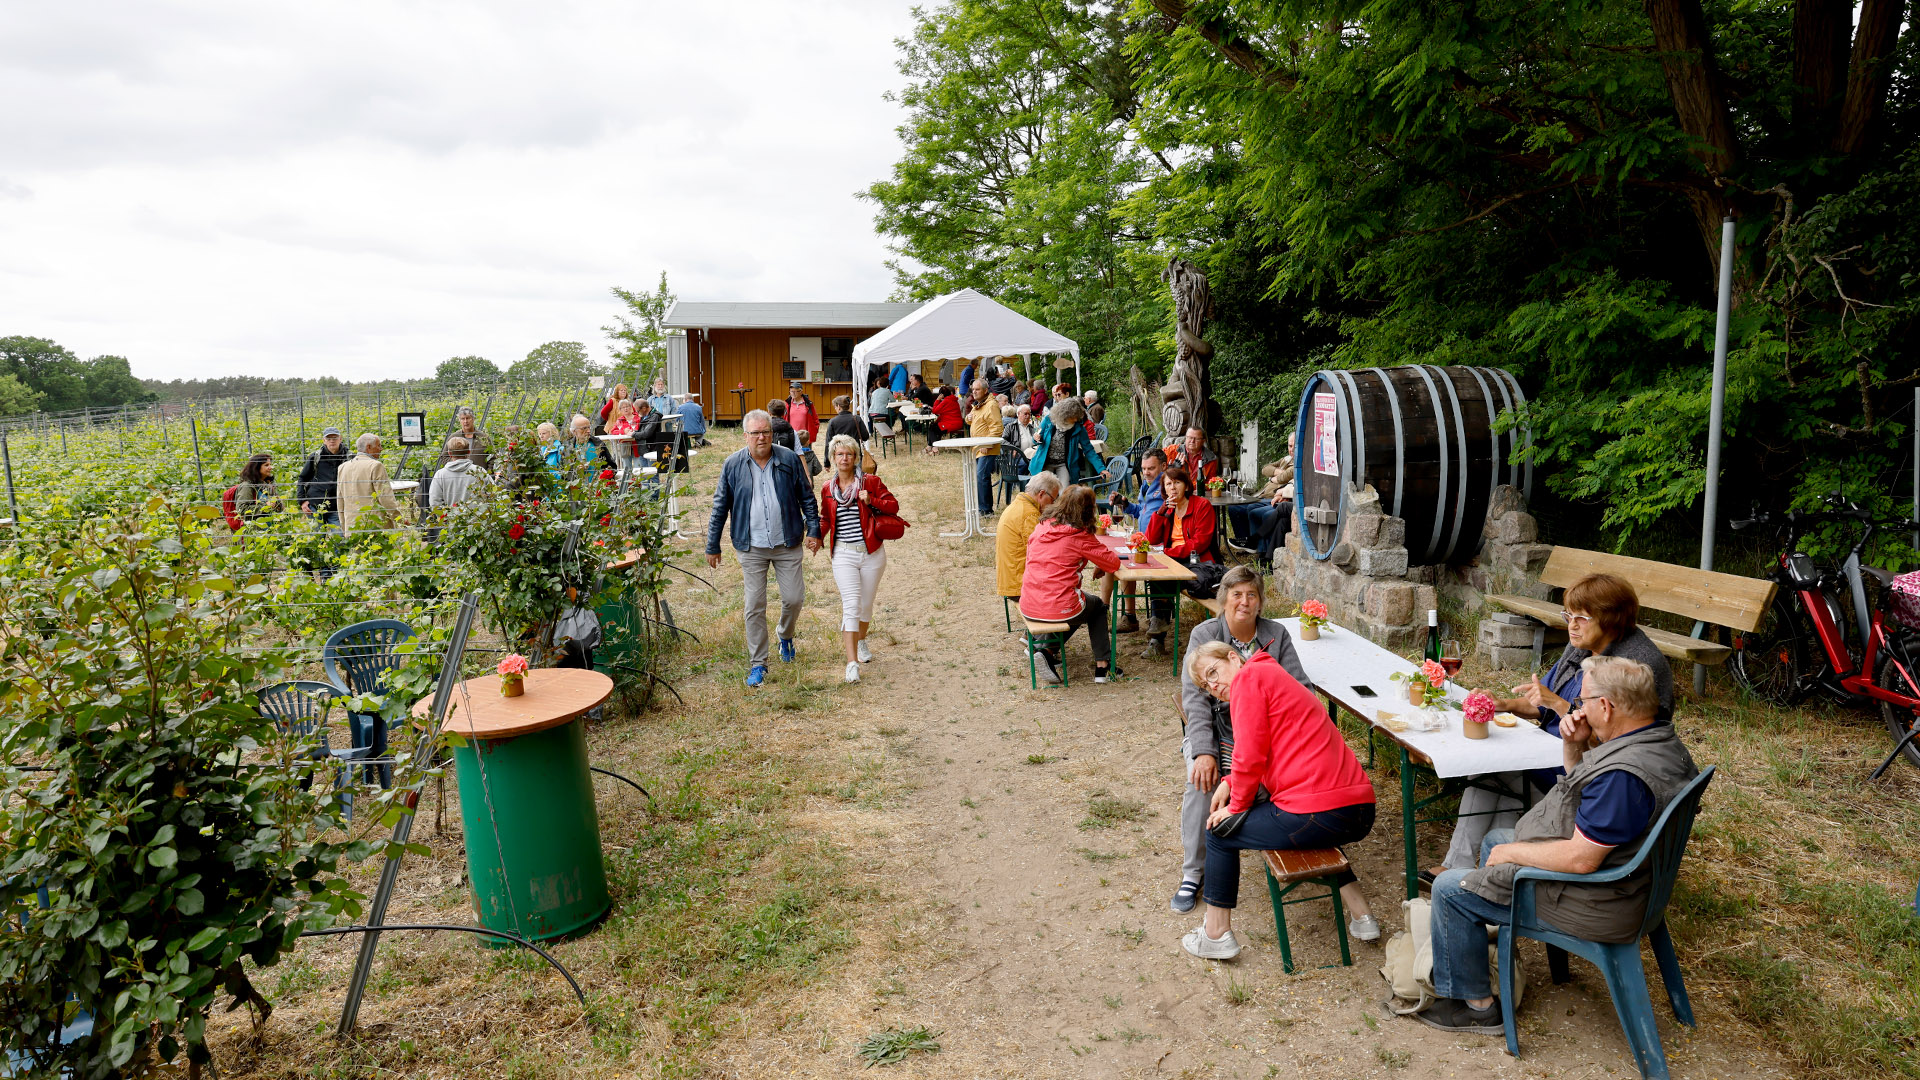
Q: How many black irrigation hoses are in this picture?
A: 5